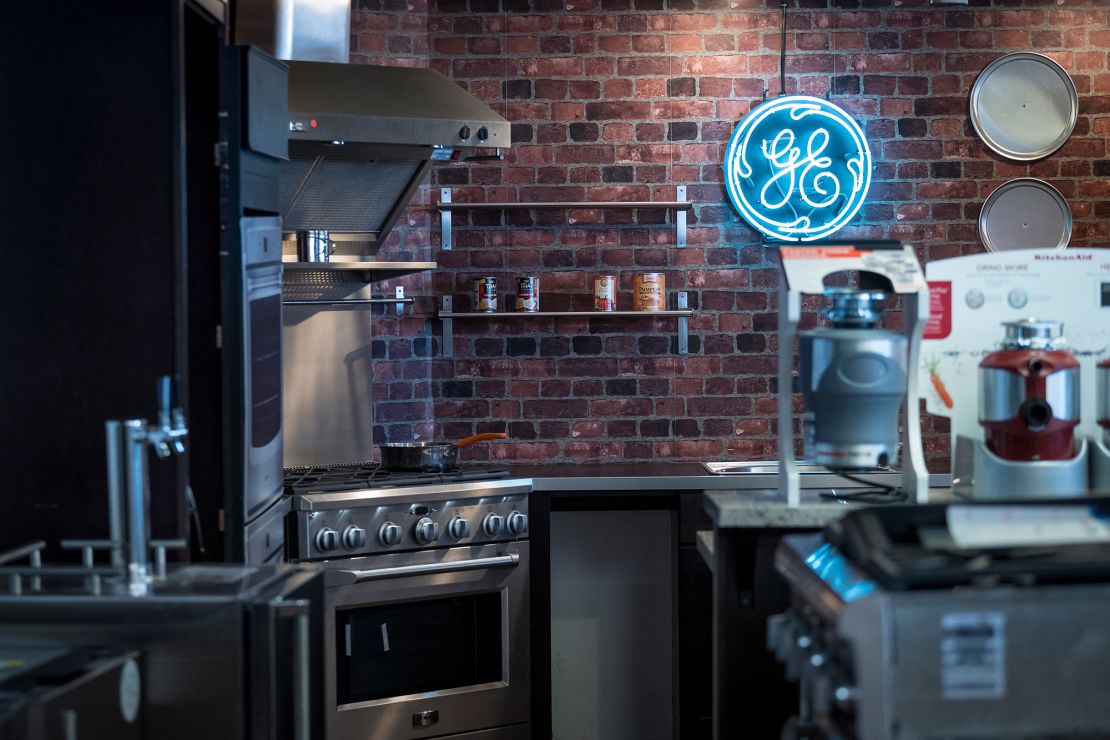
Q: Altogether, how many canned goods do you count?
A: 4